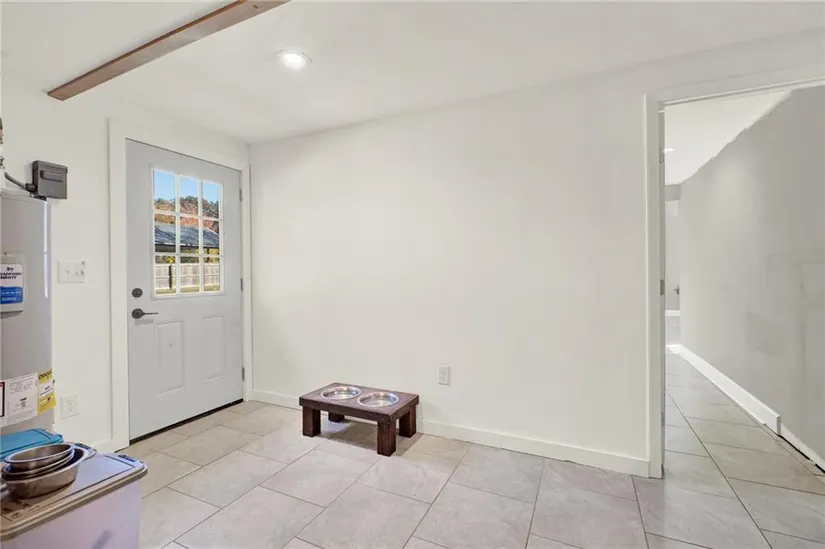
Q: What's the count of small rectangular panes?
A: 9